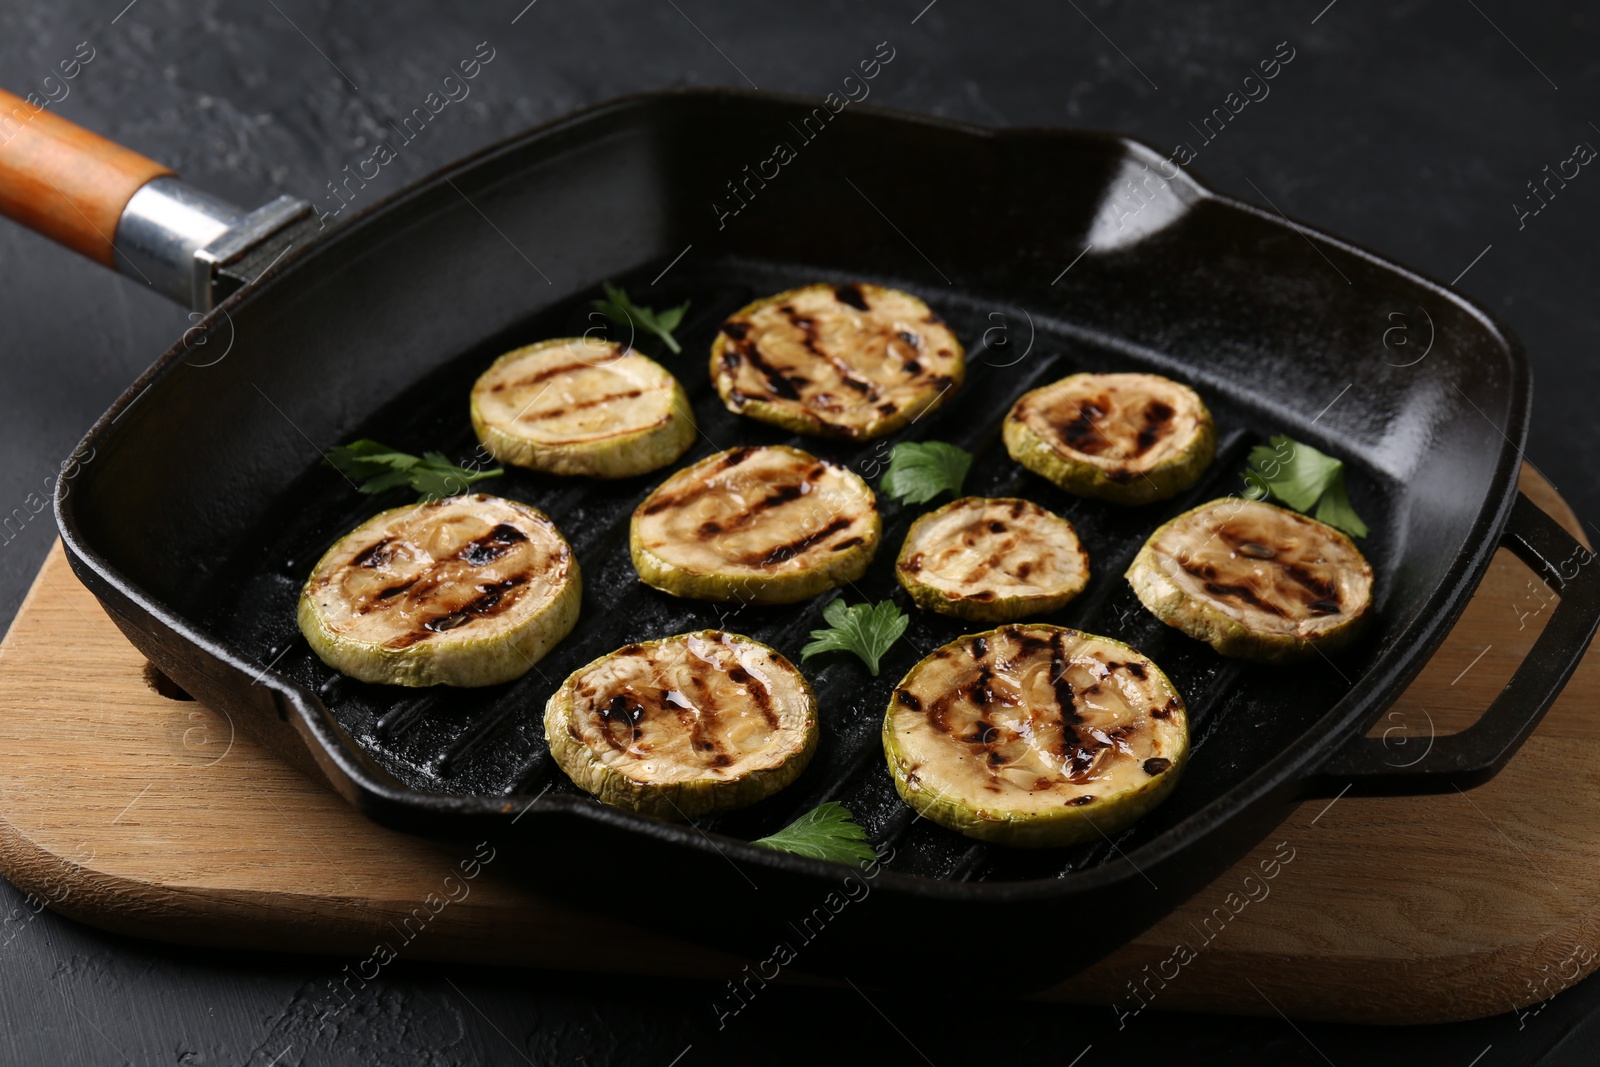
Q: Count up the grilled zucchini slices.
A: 9